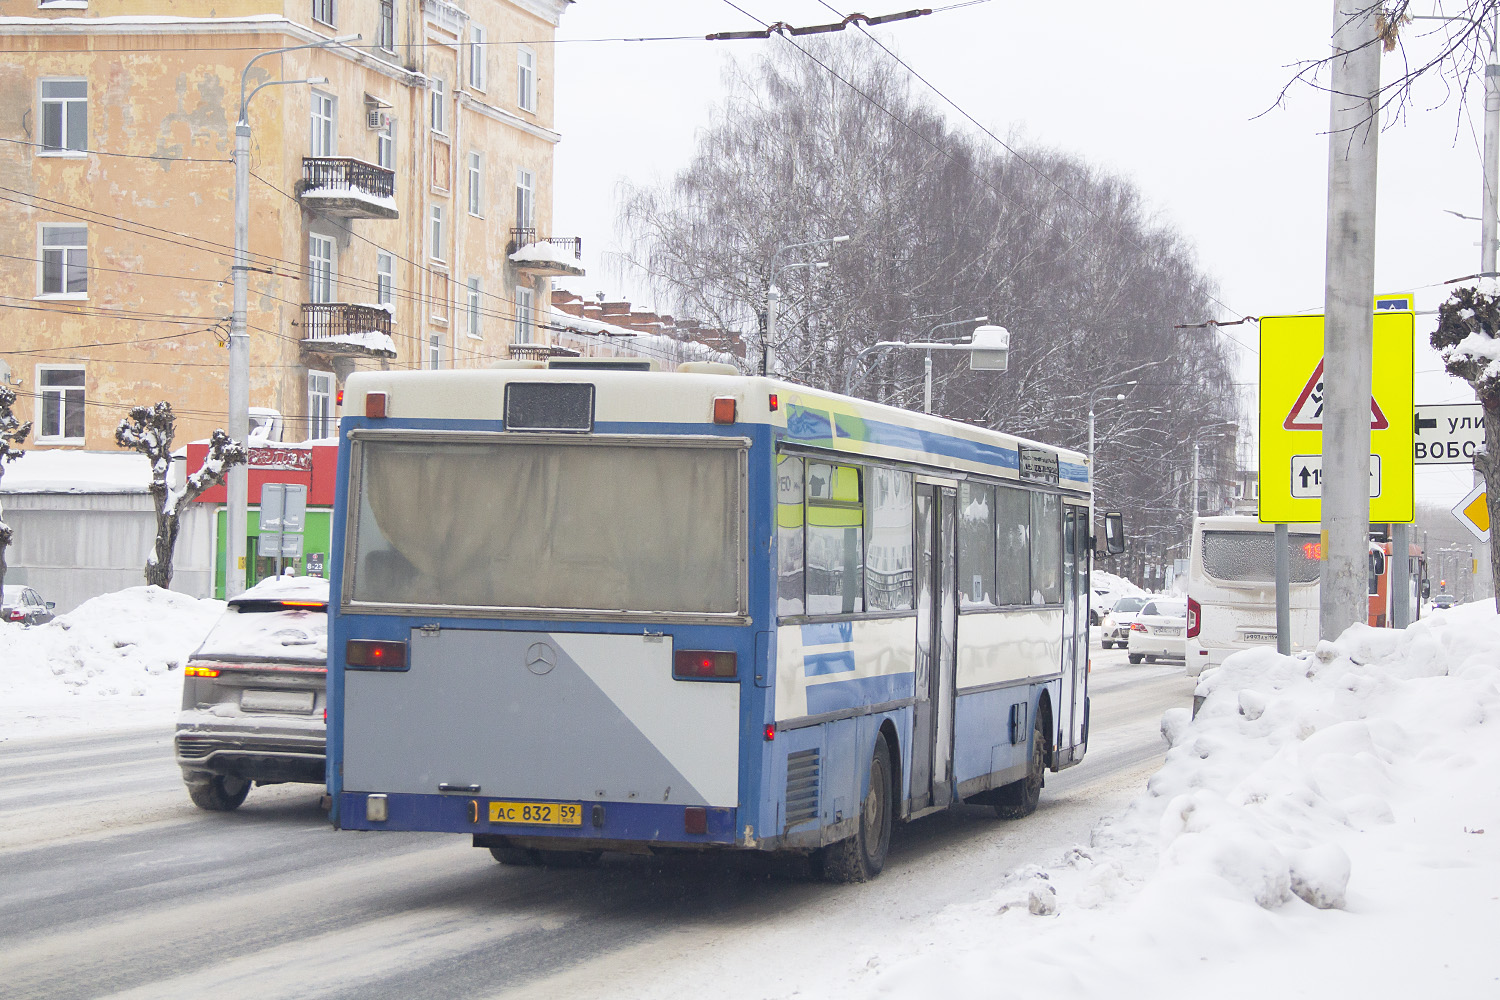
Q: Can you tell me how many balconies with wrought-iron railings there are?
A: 4